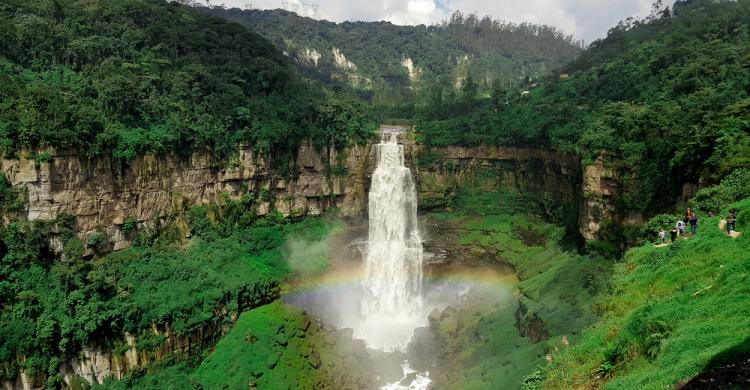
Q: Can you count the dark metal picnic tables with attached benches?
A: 0